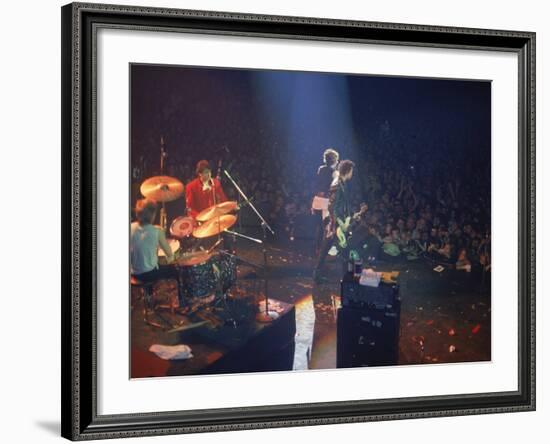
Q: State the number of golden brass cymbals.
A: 3